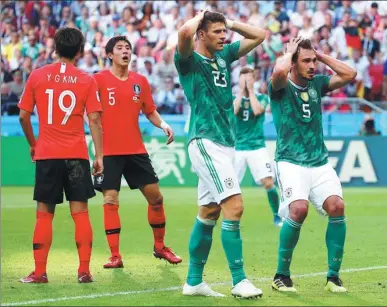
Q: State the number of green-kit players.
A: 3